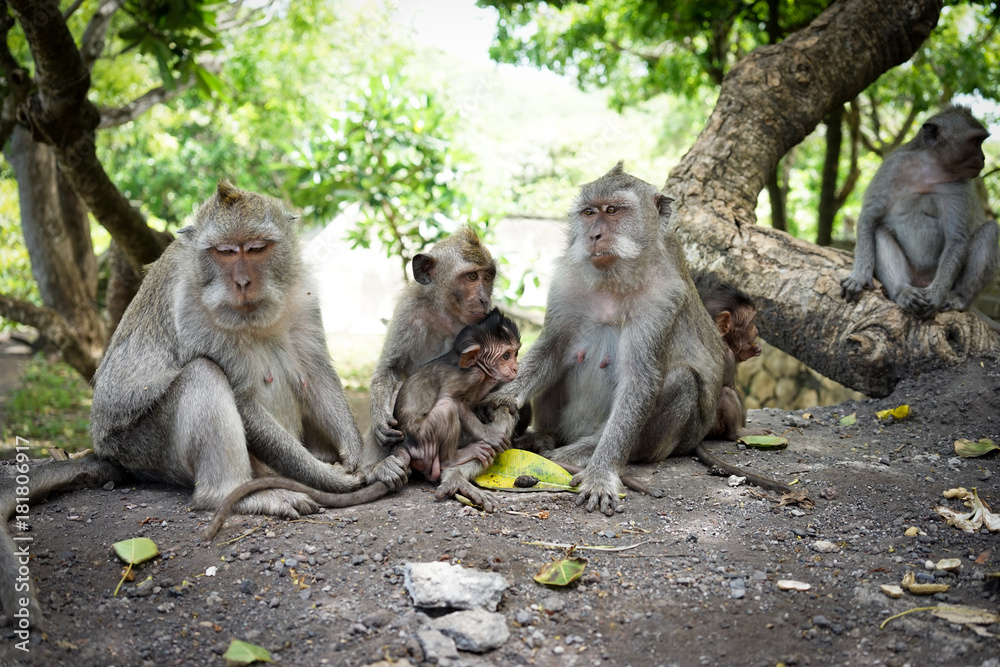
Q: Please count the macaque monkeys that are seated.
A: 6